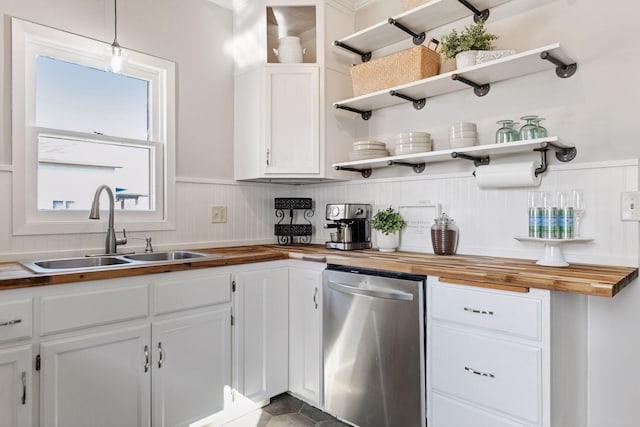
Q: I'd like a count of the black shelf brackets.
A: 11